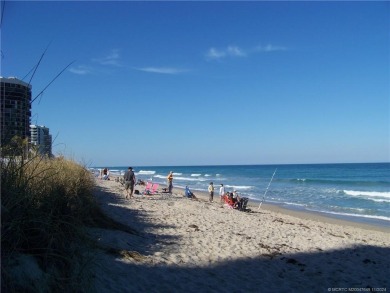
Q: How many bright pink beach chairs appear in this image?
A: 2